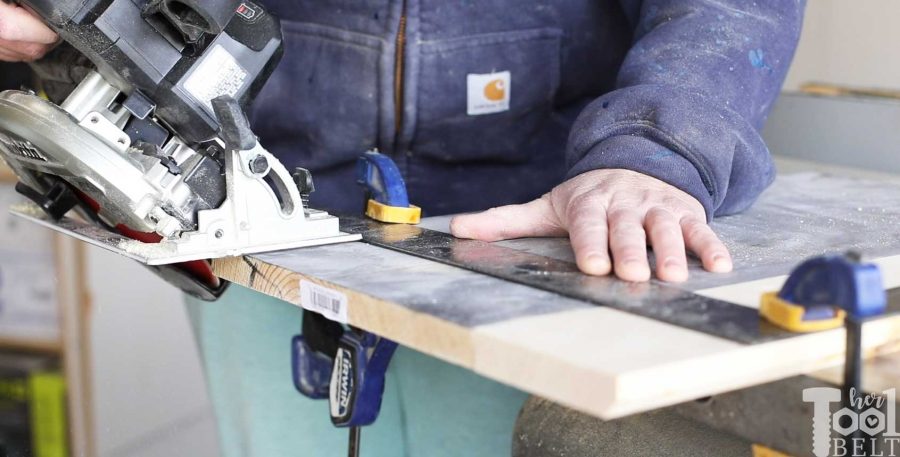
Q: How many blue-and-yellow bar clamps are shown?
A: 2